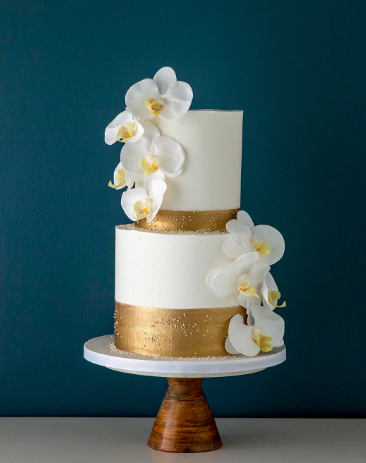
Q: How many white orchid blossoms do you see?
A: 9